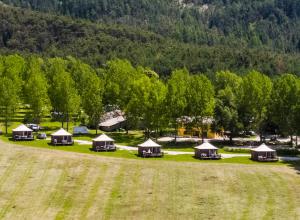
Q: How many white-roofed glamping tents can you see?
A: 6